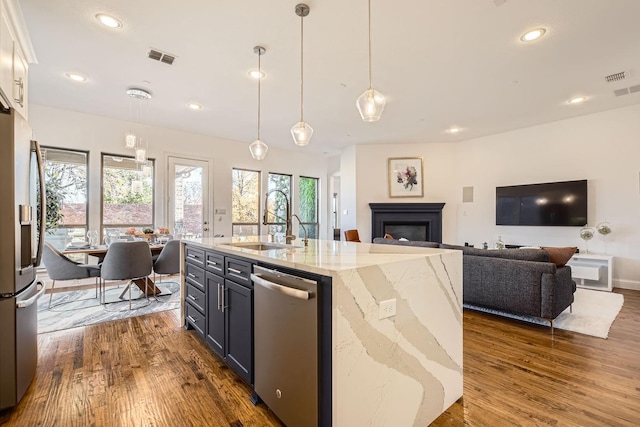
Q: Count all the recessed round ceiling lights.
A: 7